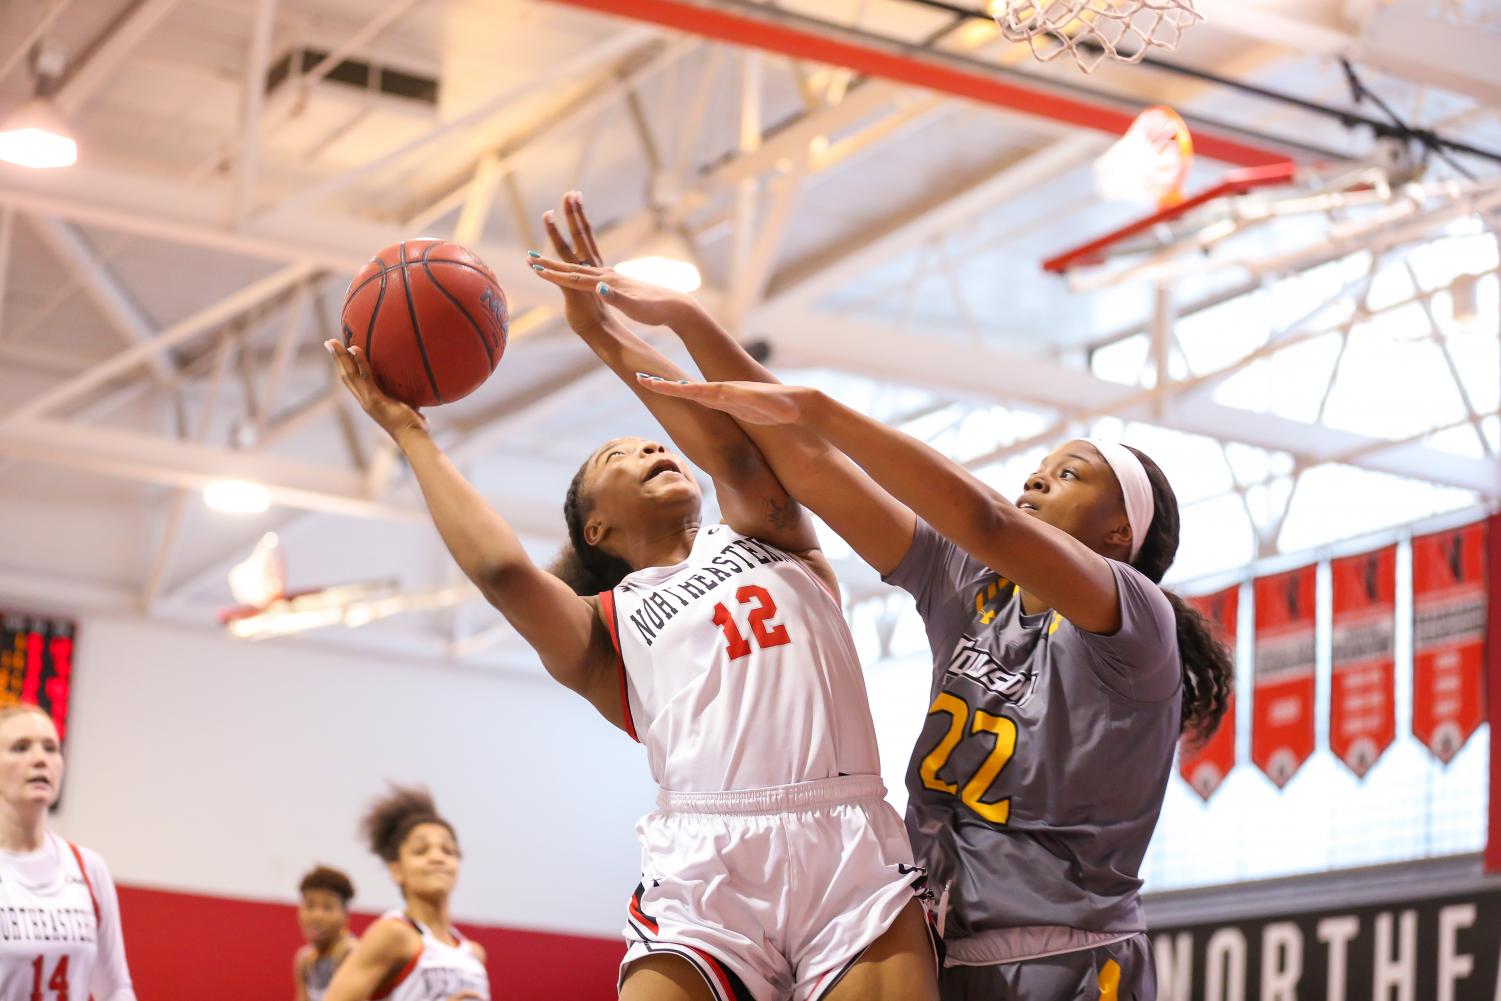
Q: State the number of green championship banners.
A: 0